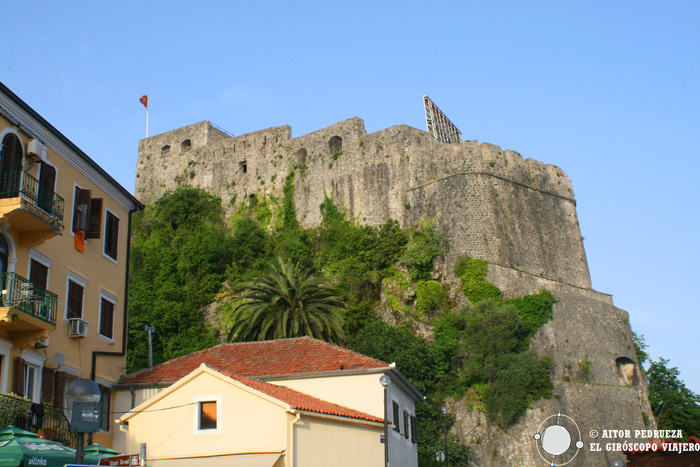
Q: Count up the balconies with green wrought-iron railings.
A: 2